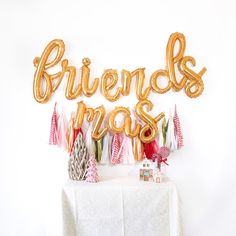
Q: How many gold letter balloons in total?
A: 10